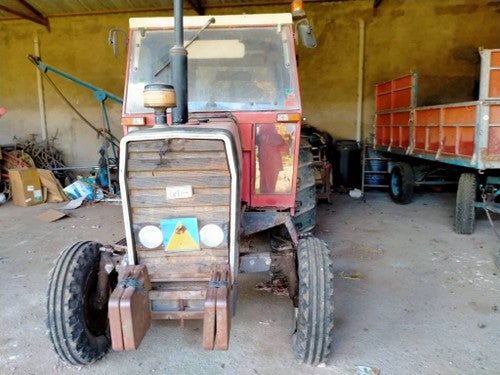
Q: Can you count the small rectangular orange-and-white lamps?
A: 2